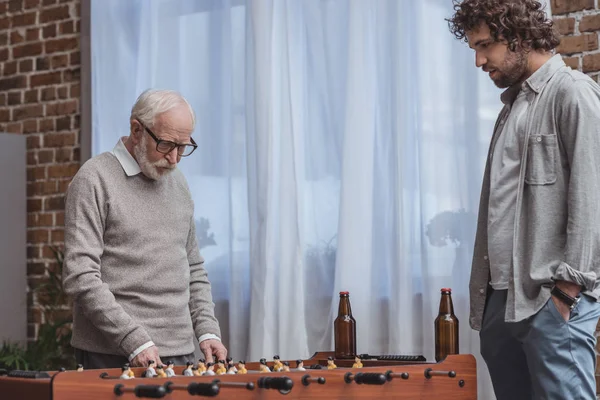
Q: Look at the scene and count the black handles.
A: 4